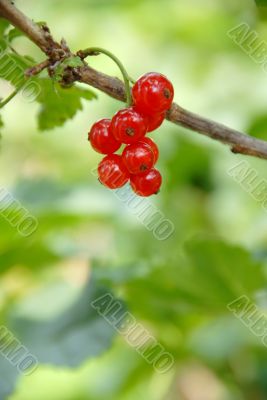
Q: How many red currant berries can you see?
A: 8